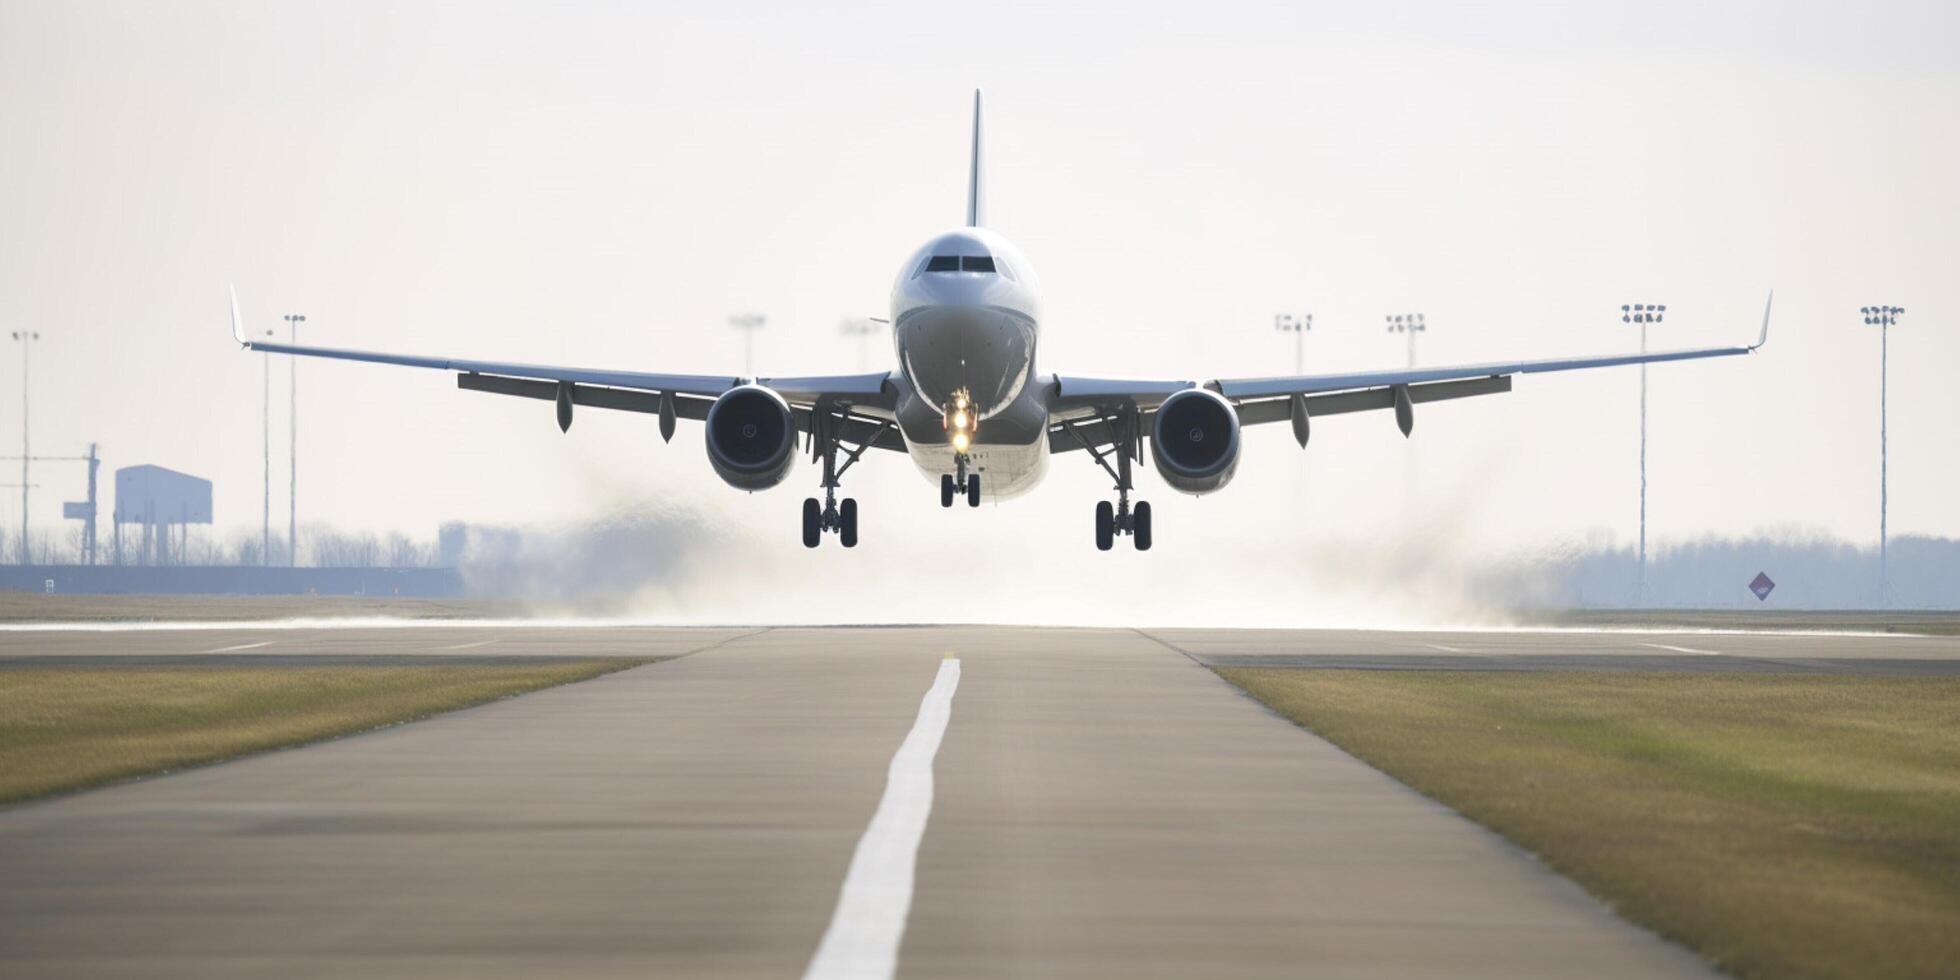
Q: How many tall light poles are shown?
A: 9